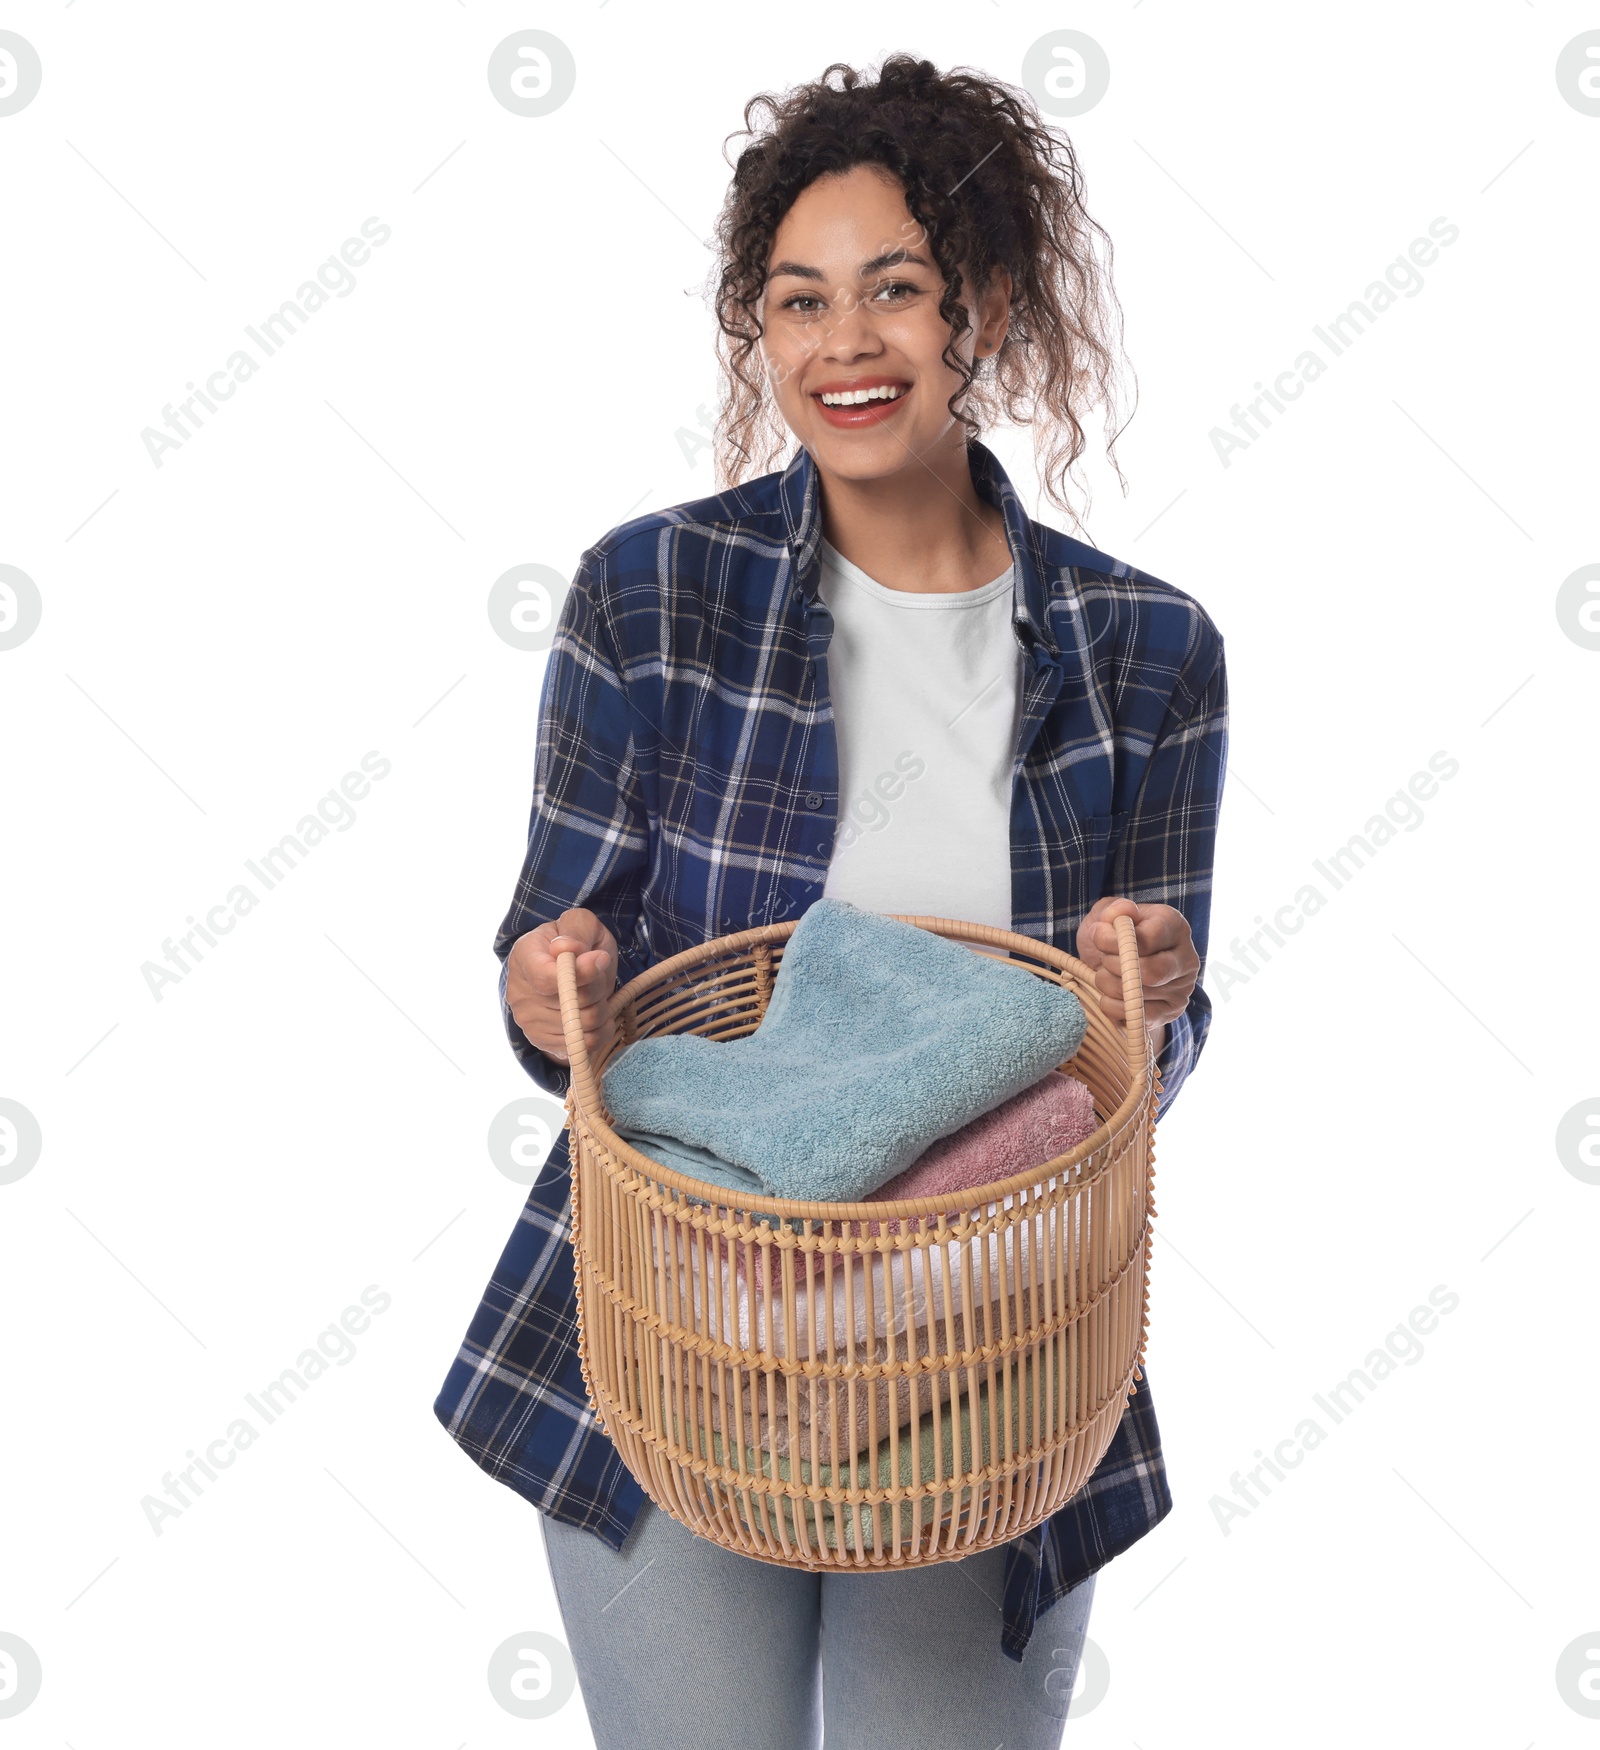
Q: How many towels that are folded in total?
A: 5